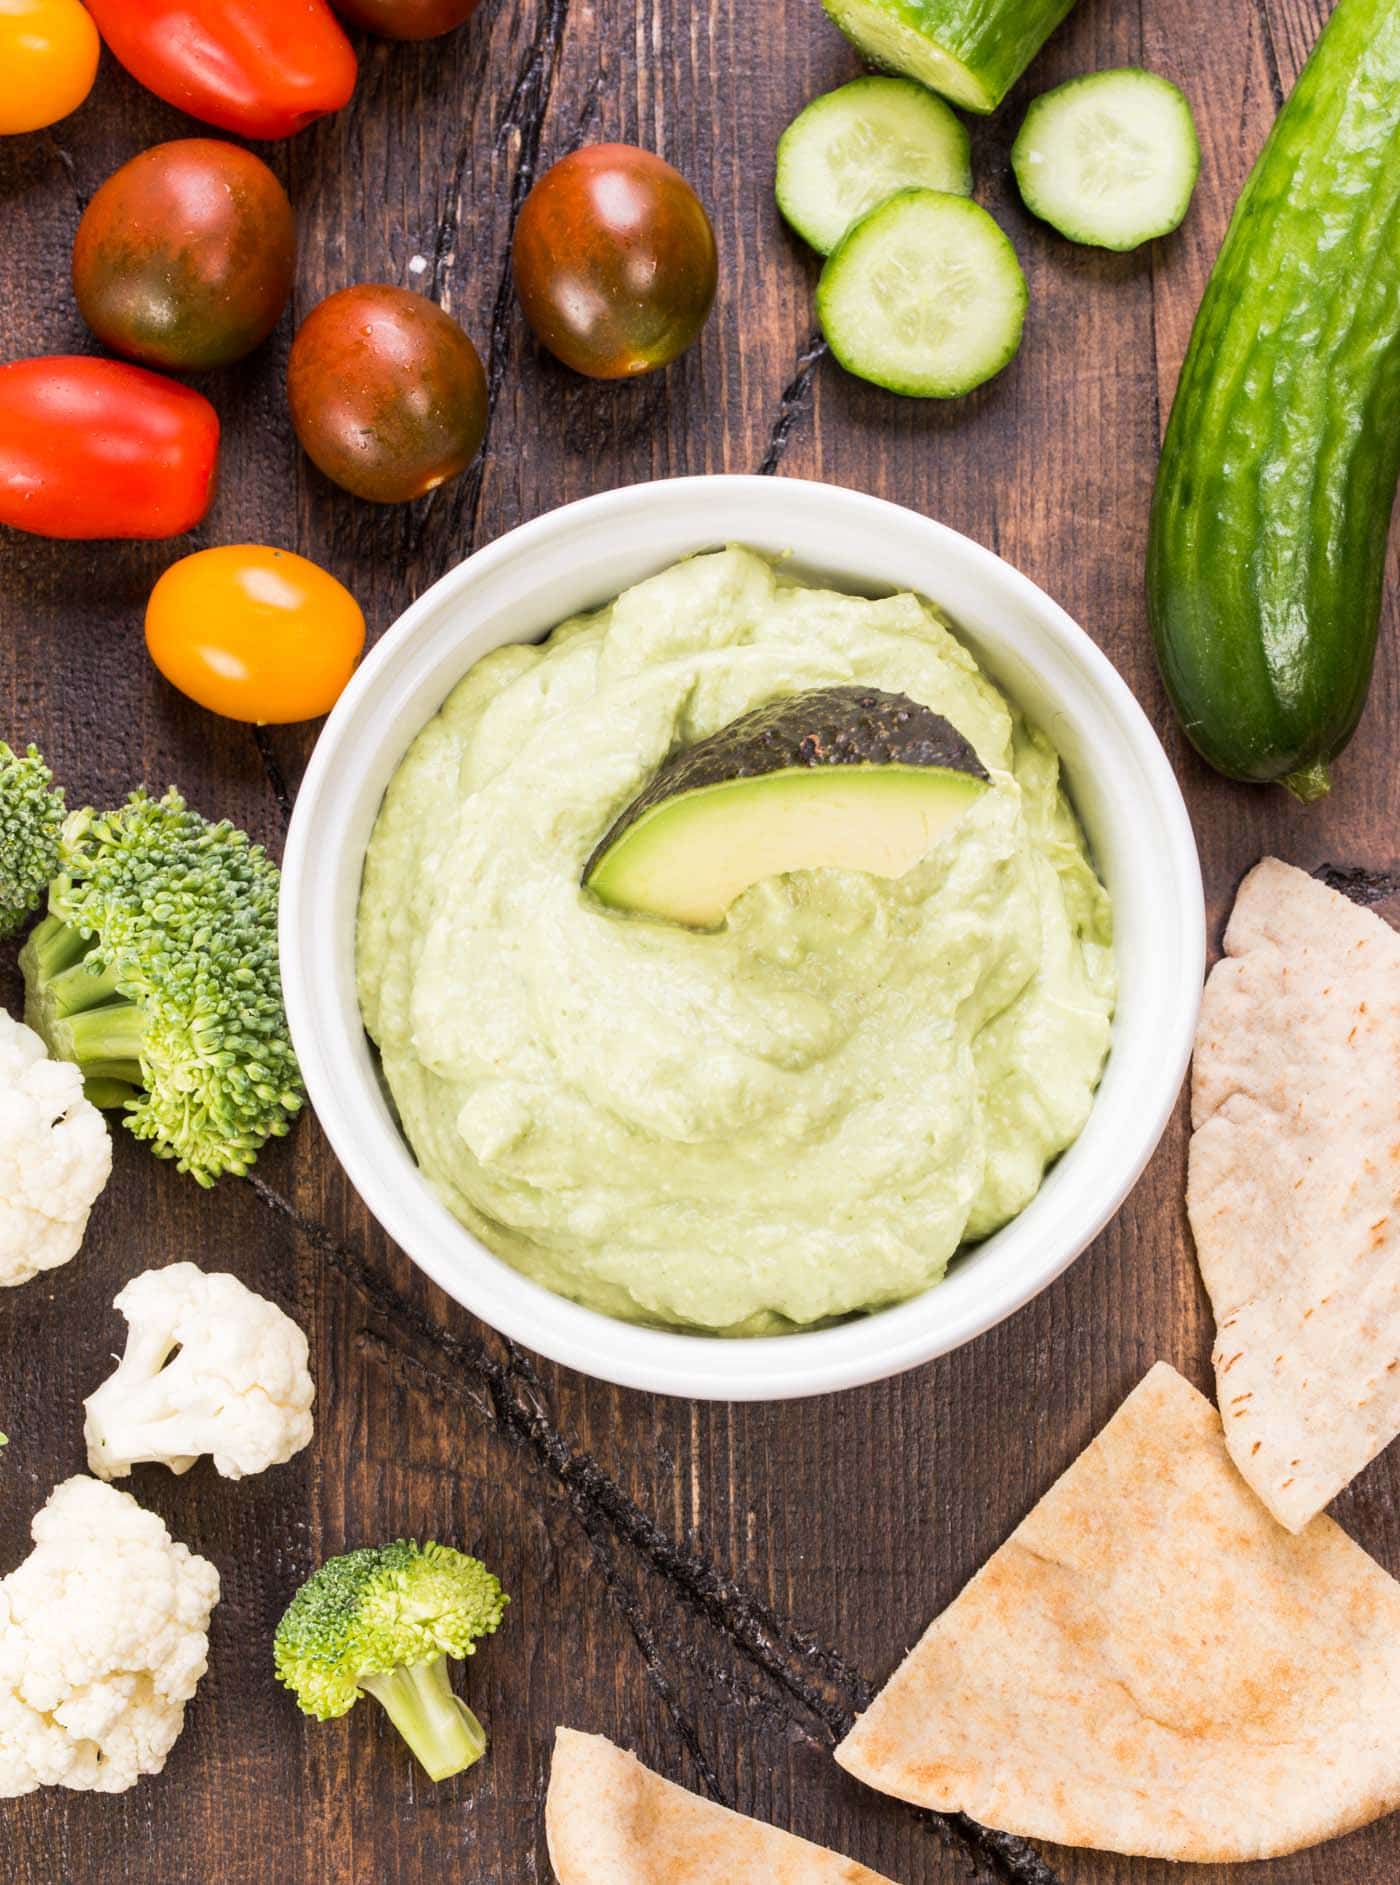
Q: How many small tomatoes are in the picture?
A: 8